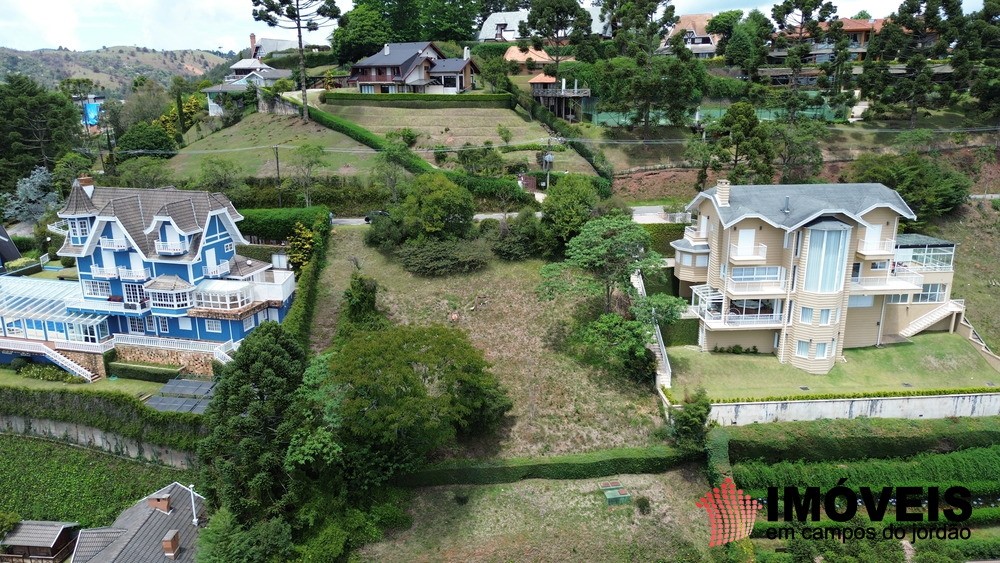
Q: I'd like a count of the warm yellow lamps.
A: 0